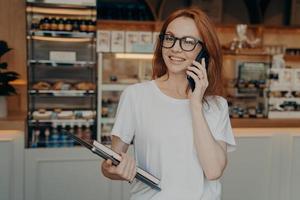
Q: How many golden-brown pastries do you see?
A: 3